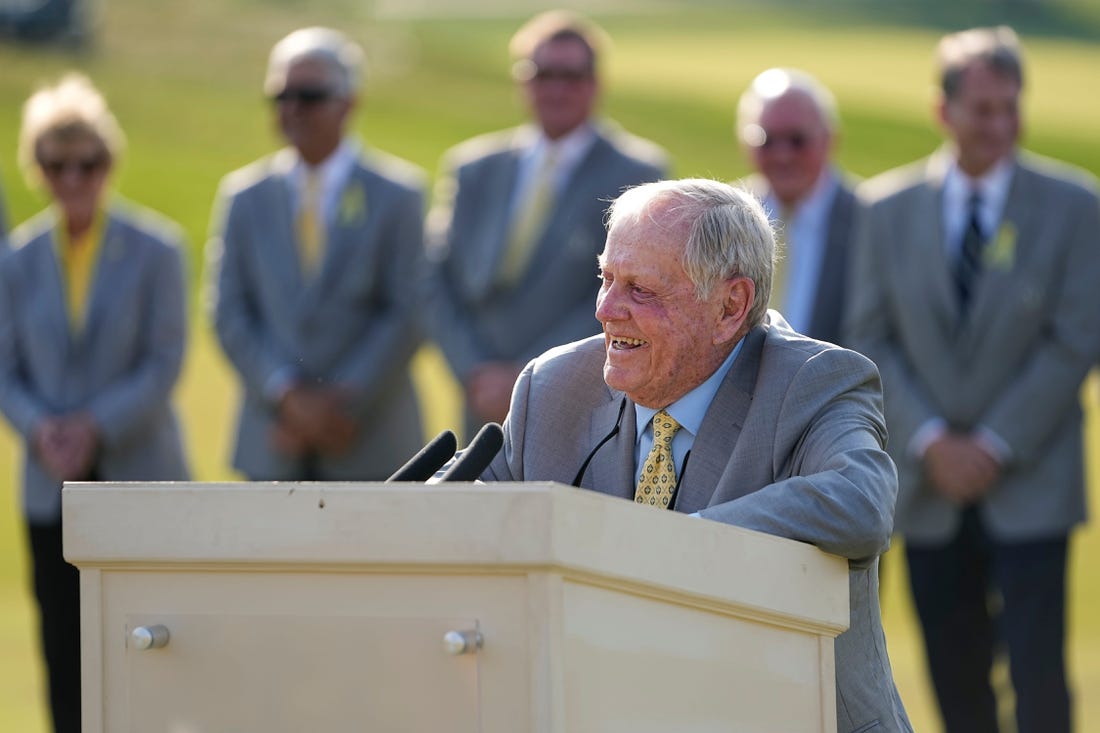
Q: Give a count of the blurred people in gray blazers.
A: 5